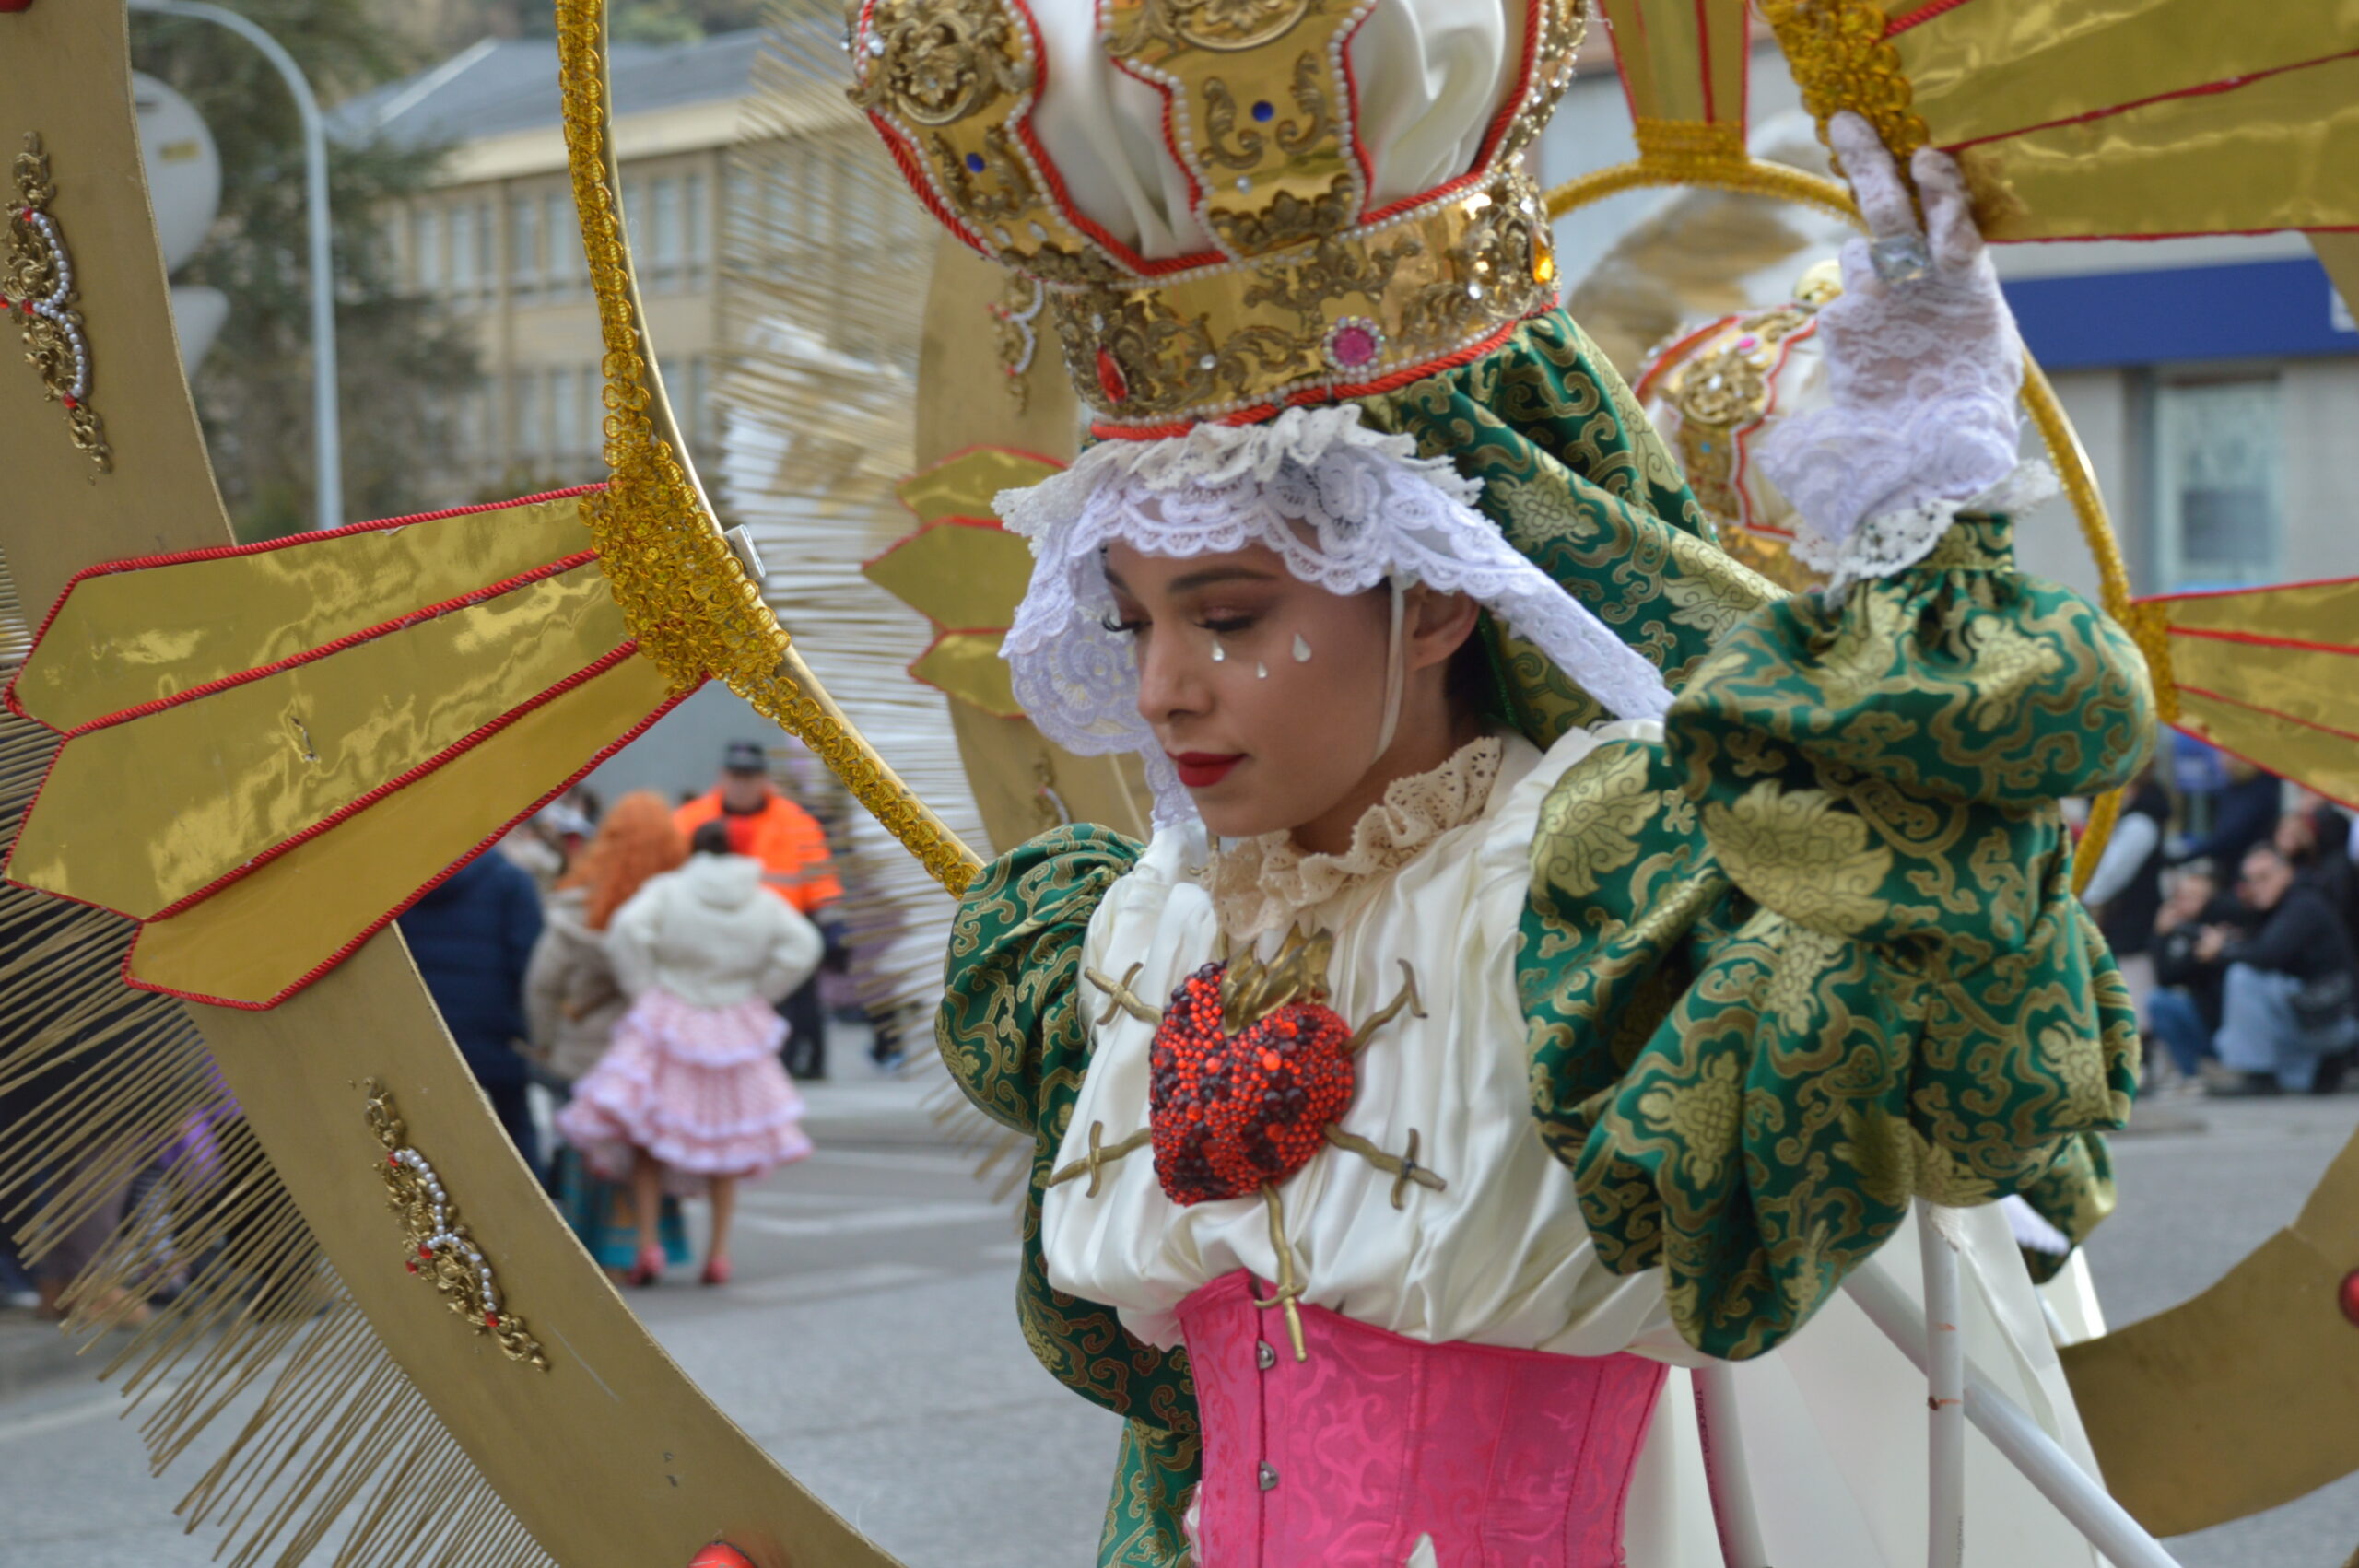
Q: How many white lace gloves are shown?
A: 1